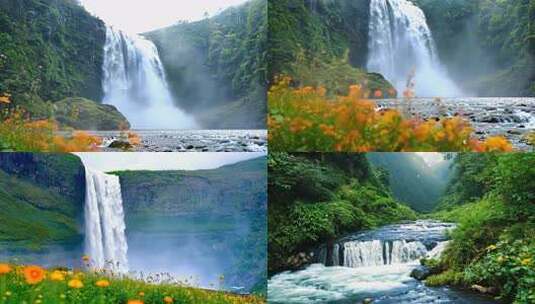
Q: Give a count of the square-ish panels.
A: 4